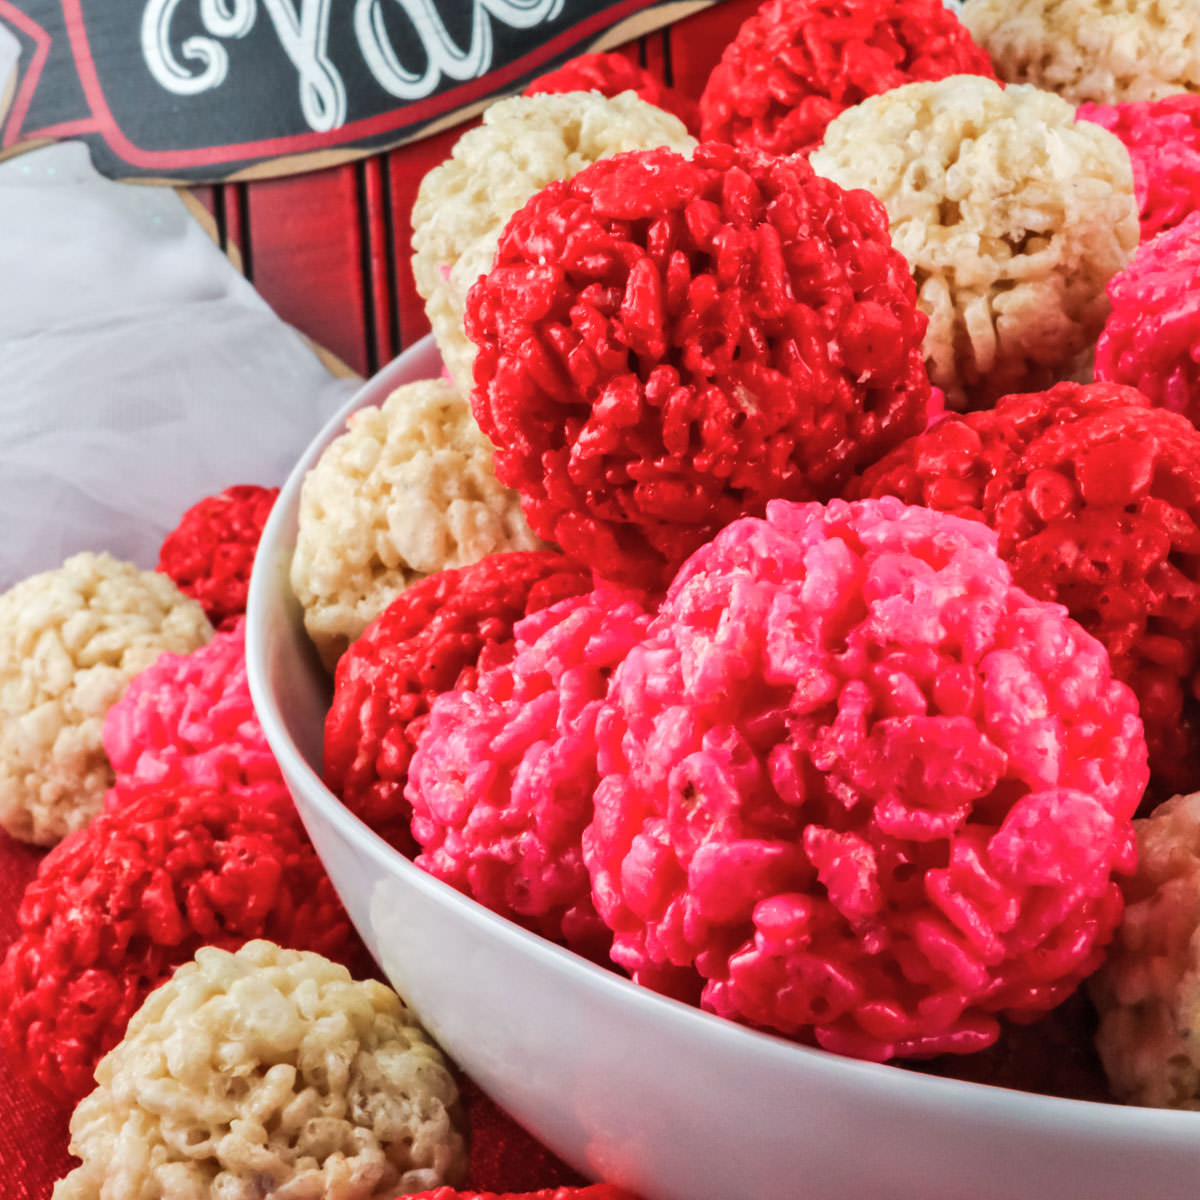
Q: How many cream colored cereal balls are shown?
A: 7